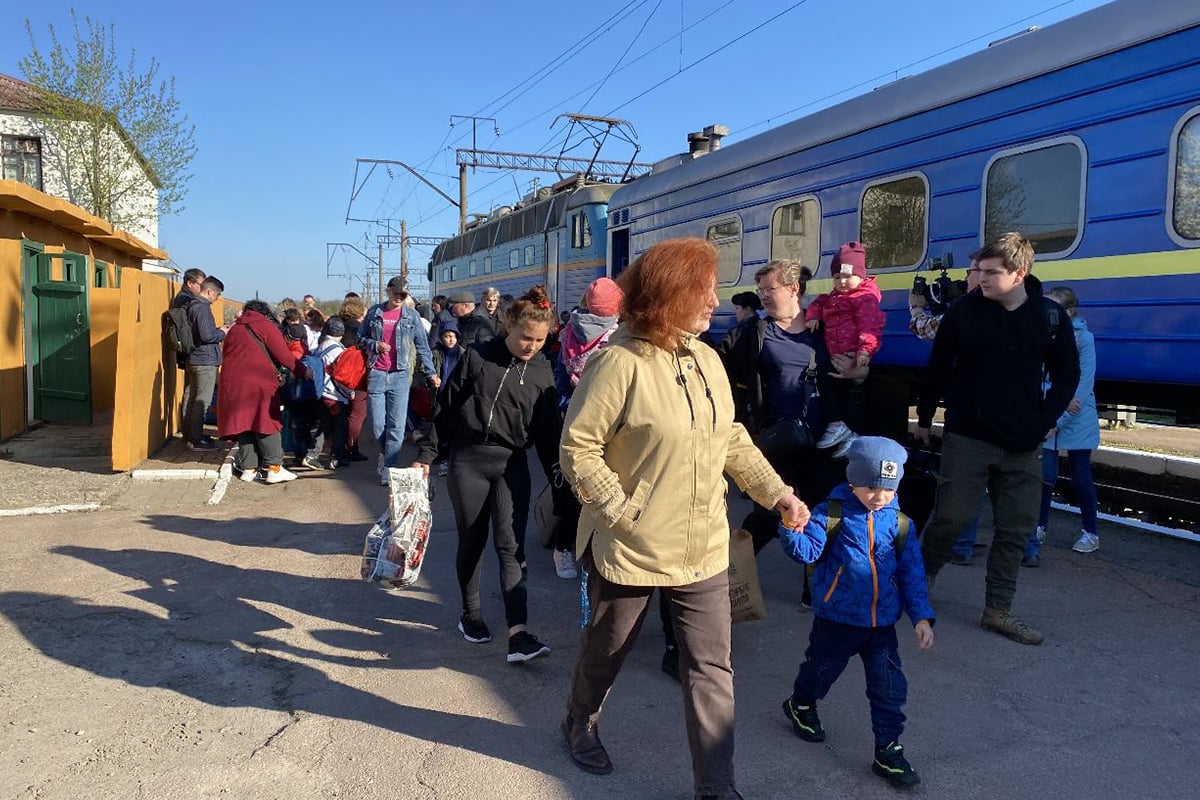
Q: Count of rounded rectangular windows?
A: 5